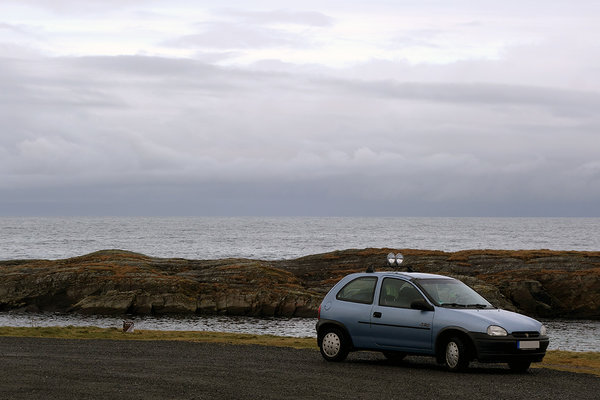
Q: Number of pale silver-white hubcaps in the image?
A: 2